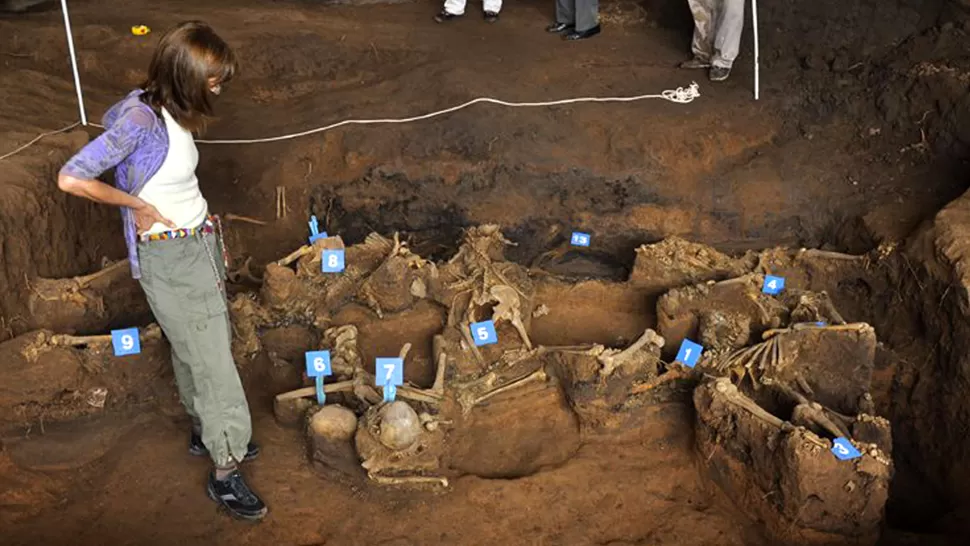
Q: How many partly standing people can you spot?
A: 3